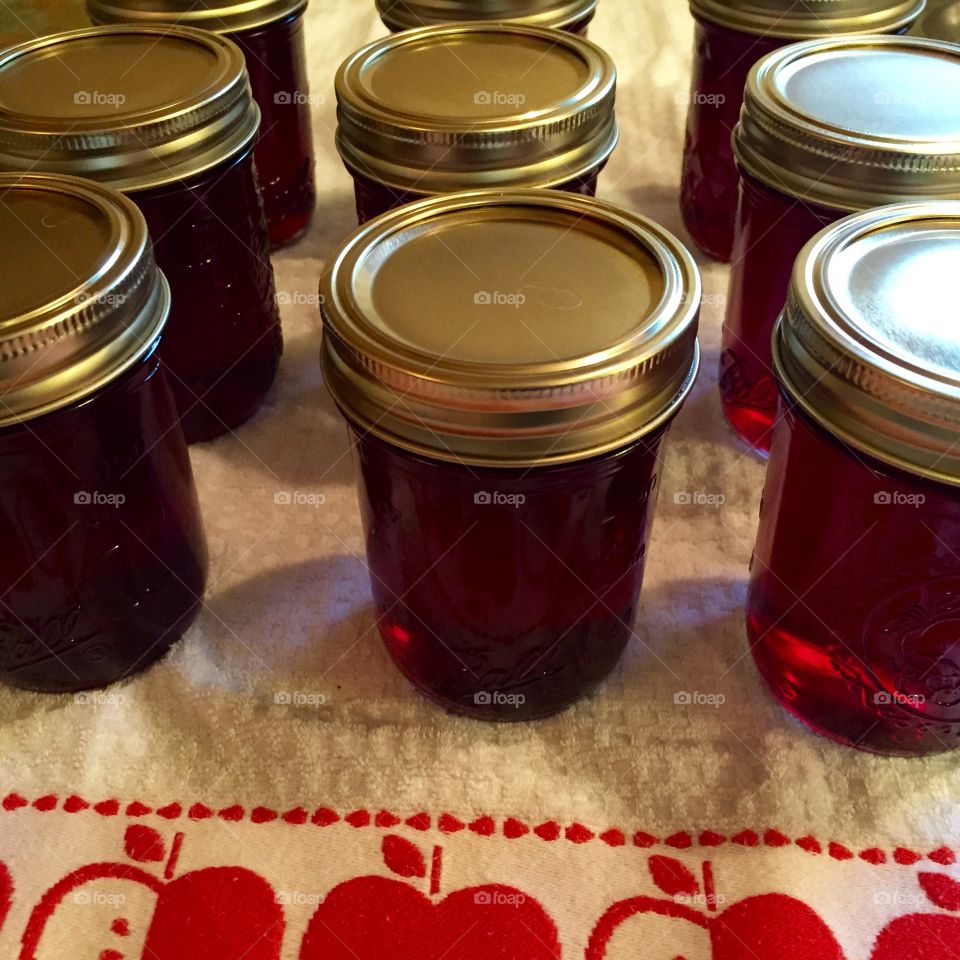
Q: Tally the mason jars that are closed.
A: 9